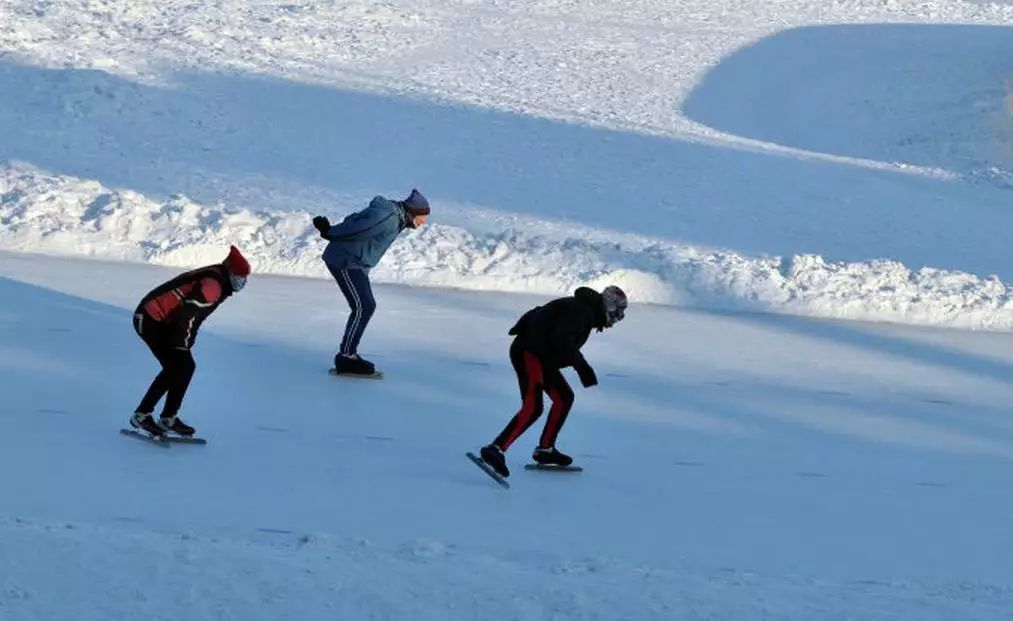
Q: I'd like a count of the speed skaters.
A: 3